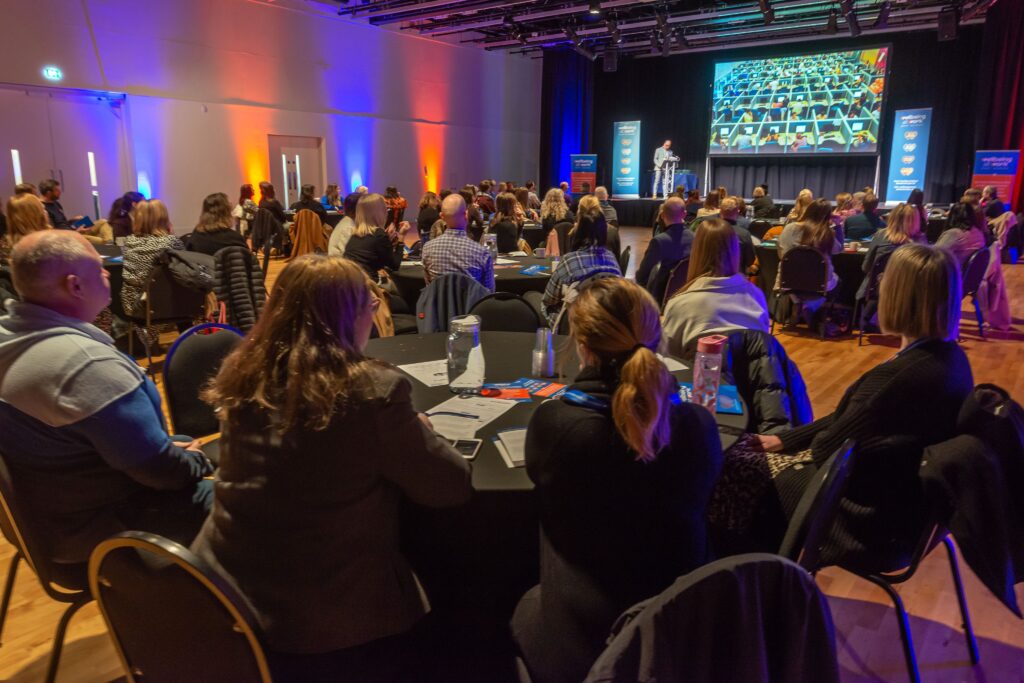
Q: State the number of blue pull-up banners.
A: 2